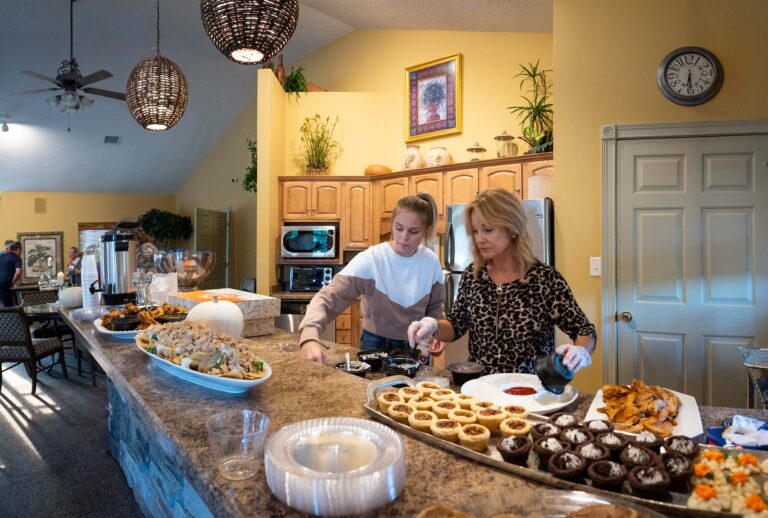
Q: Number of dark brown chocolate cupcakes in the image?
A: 15